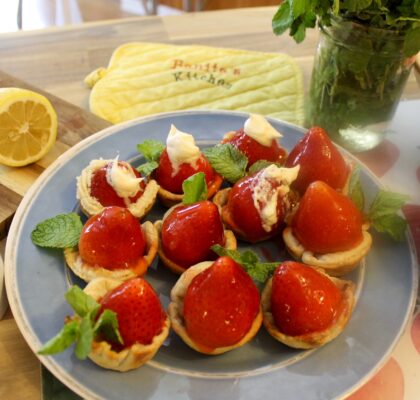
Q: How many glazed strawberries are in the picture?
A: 11